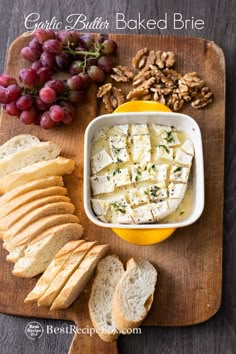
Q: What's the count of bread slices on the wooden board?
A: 14